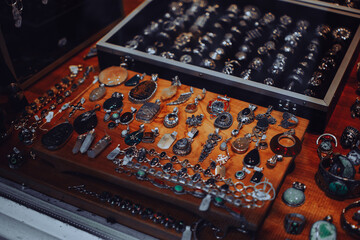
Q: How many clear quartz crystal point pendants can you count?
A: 3